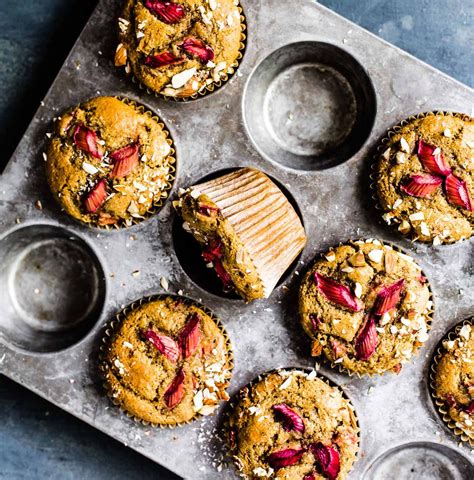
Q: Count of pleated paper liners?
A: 8